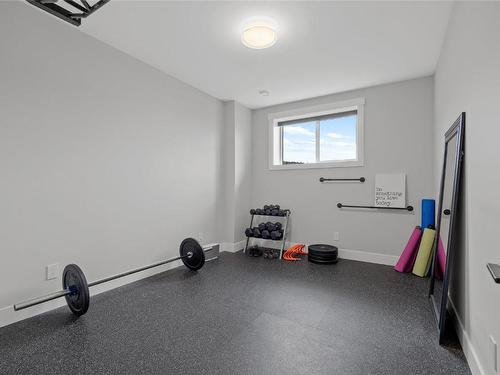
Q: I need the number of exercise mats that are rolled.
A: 3